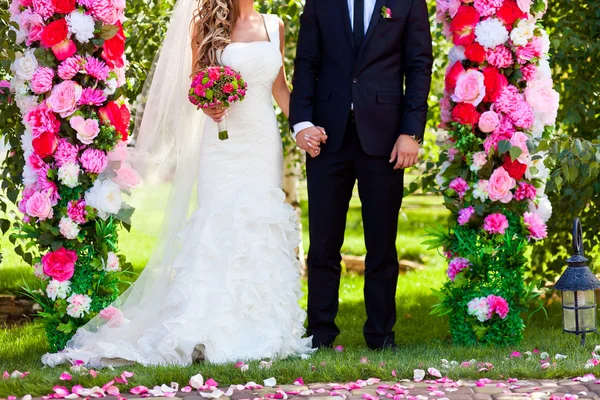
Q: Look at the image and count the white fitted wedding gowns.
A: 1